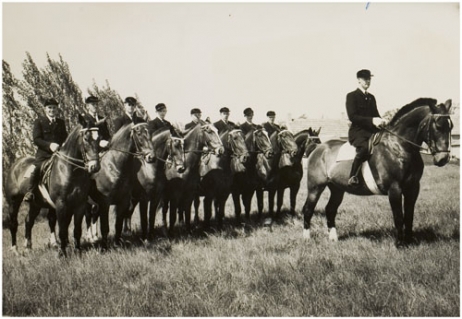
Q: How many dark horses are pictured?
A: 9